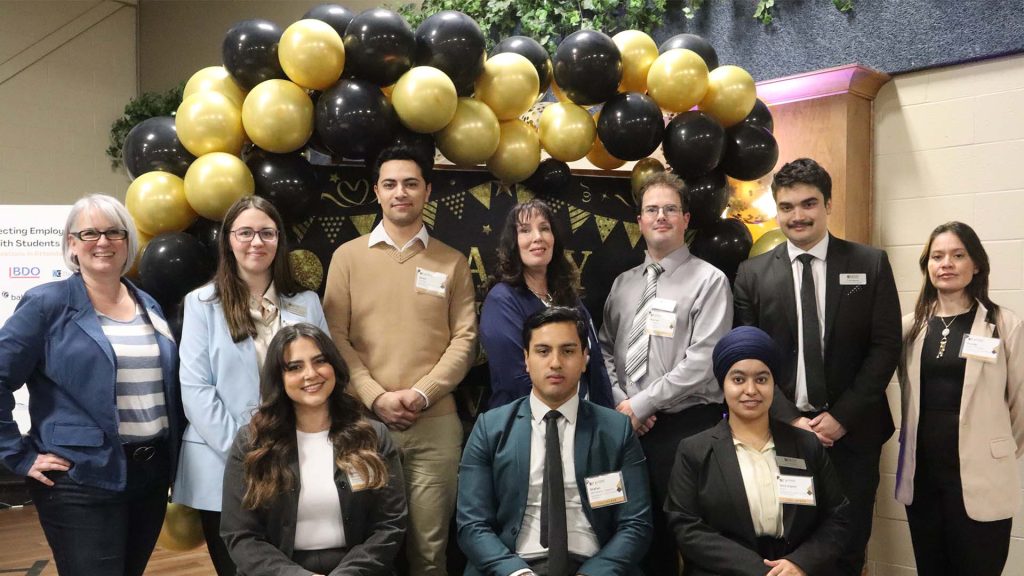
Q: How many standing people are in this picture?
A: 7